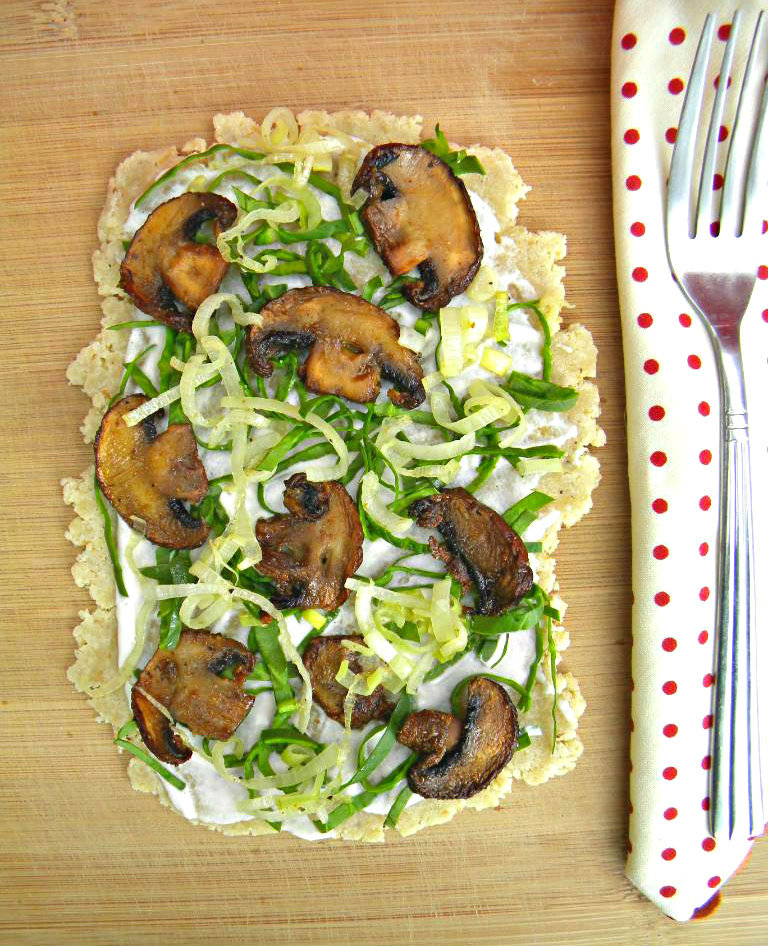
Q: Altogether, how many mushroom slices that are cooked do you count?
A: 9